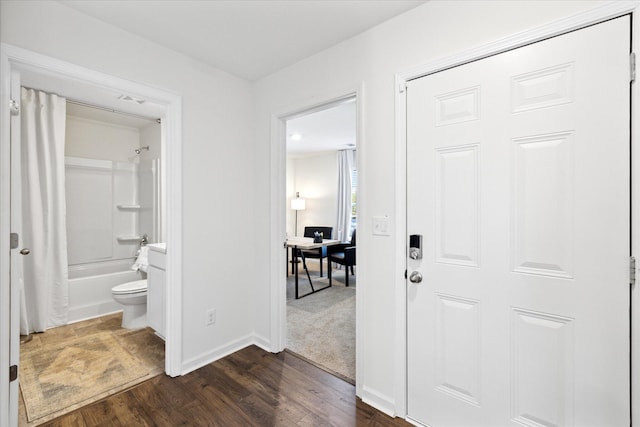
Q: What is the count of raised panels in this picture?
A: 6